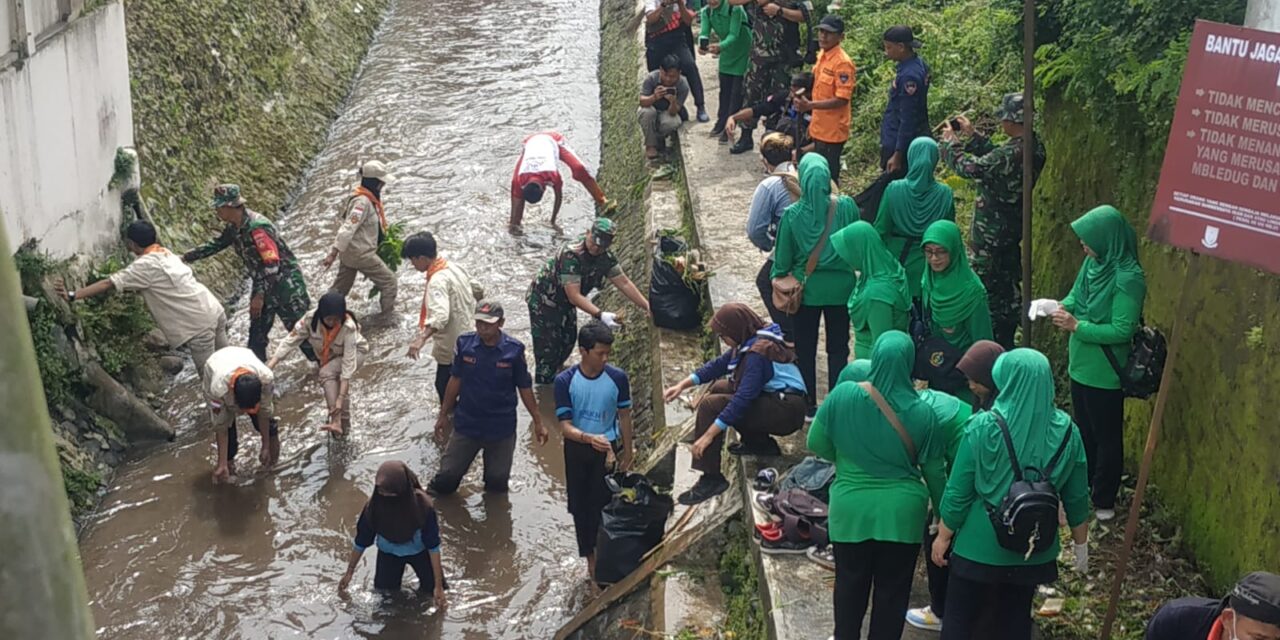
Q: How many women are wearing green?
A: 9